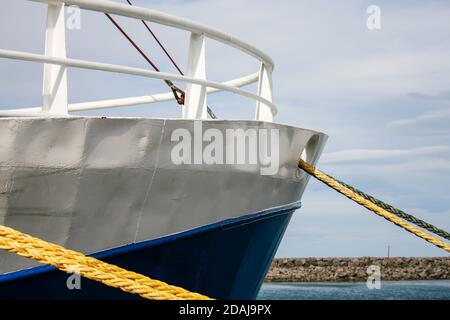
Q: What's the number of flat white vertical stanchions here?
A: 3